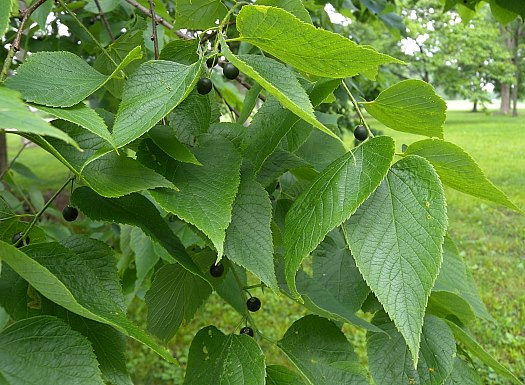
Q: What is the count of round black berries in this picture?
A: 9